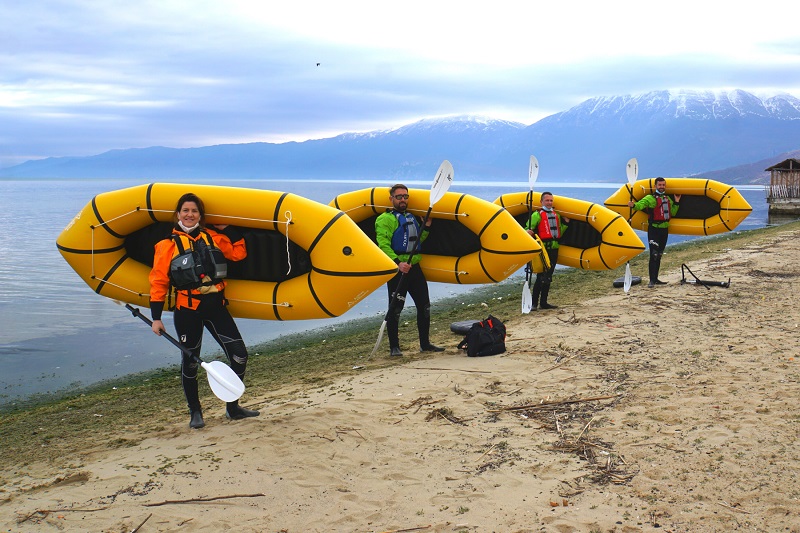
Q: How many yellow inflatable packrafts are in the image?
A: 4